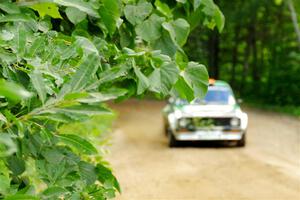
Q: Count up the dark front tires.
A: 2